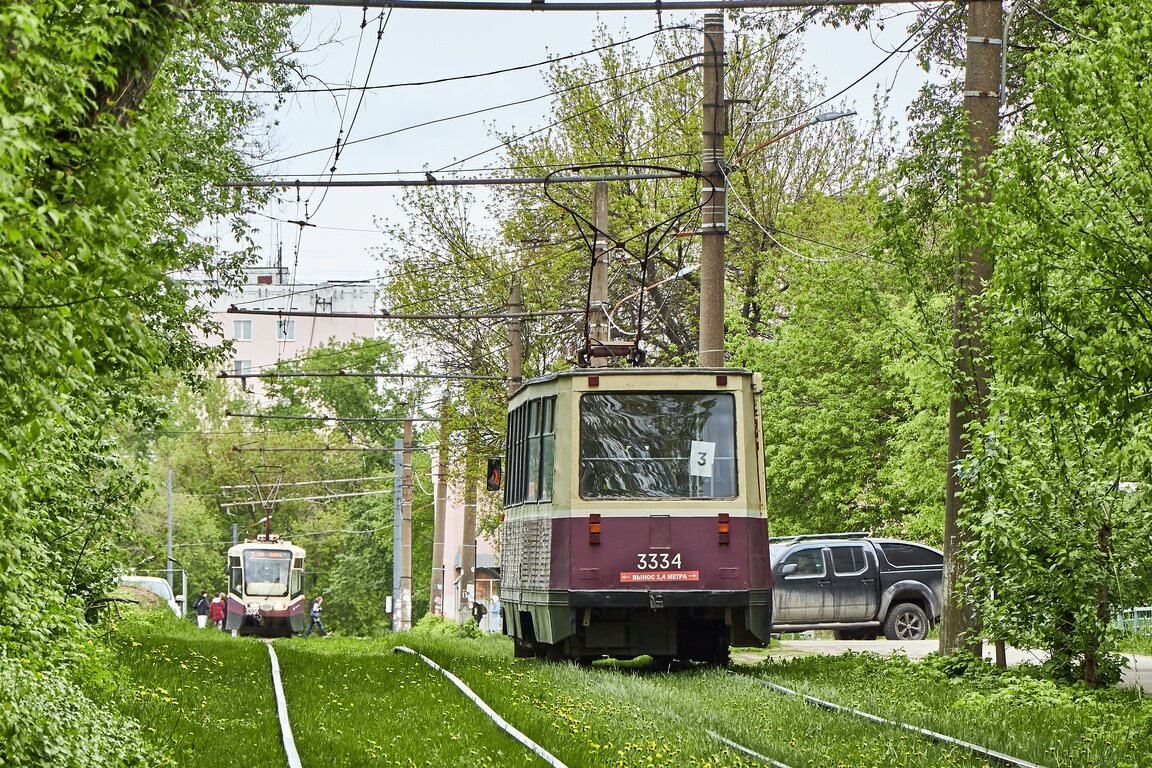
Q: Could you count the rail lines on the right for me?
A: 2